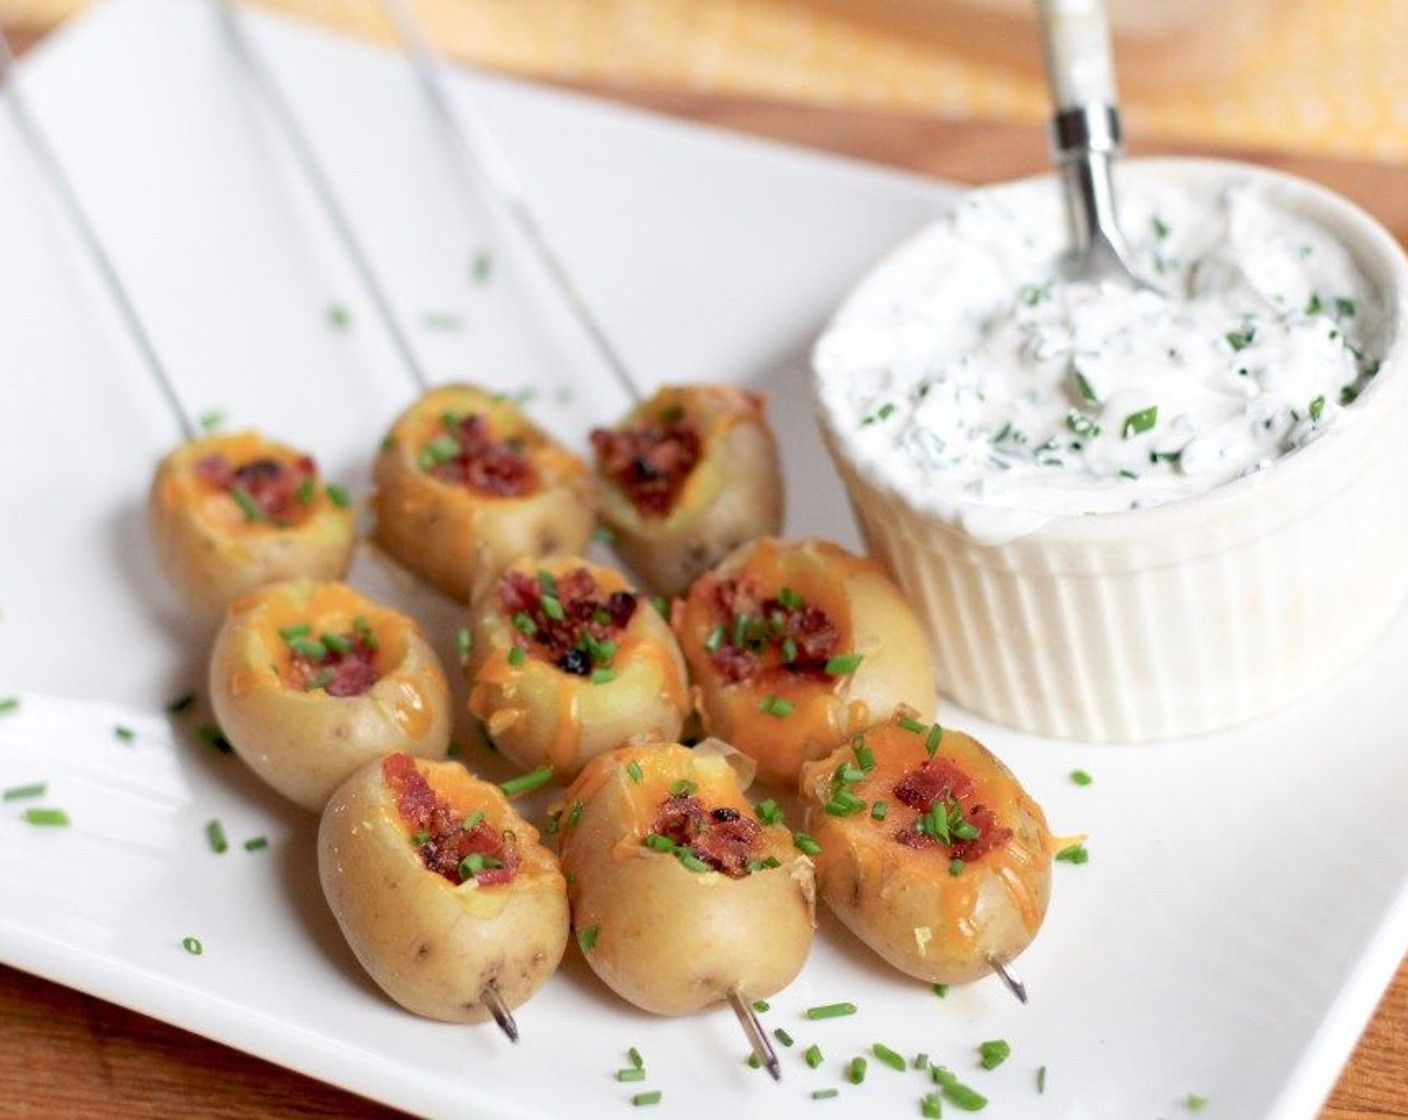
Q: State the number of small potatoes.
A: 9